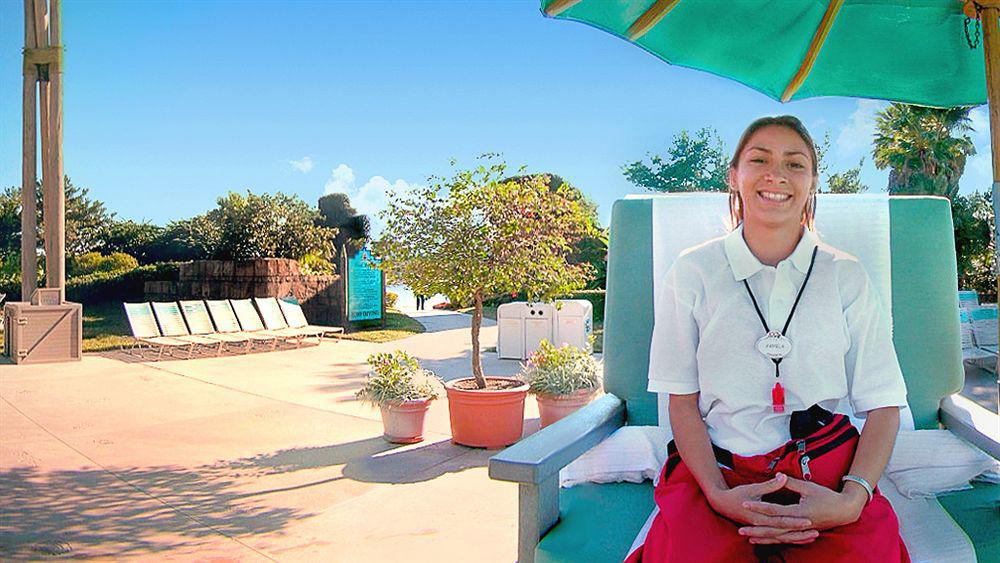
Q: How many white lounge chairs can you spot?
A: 7